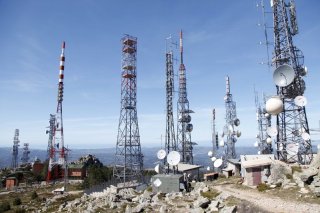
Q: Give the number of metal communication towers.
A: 11